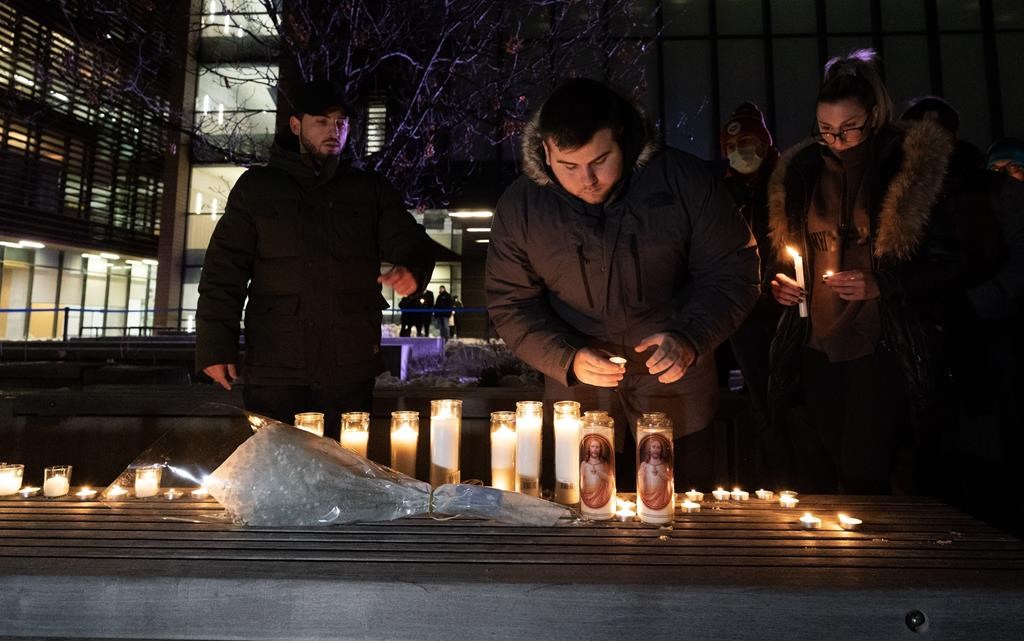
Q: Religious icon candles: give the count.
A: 2